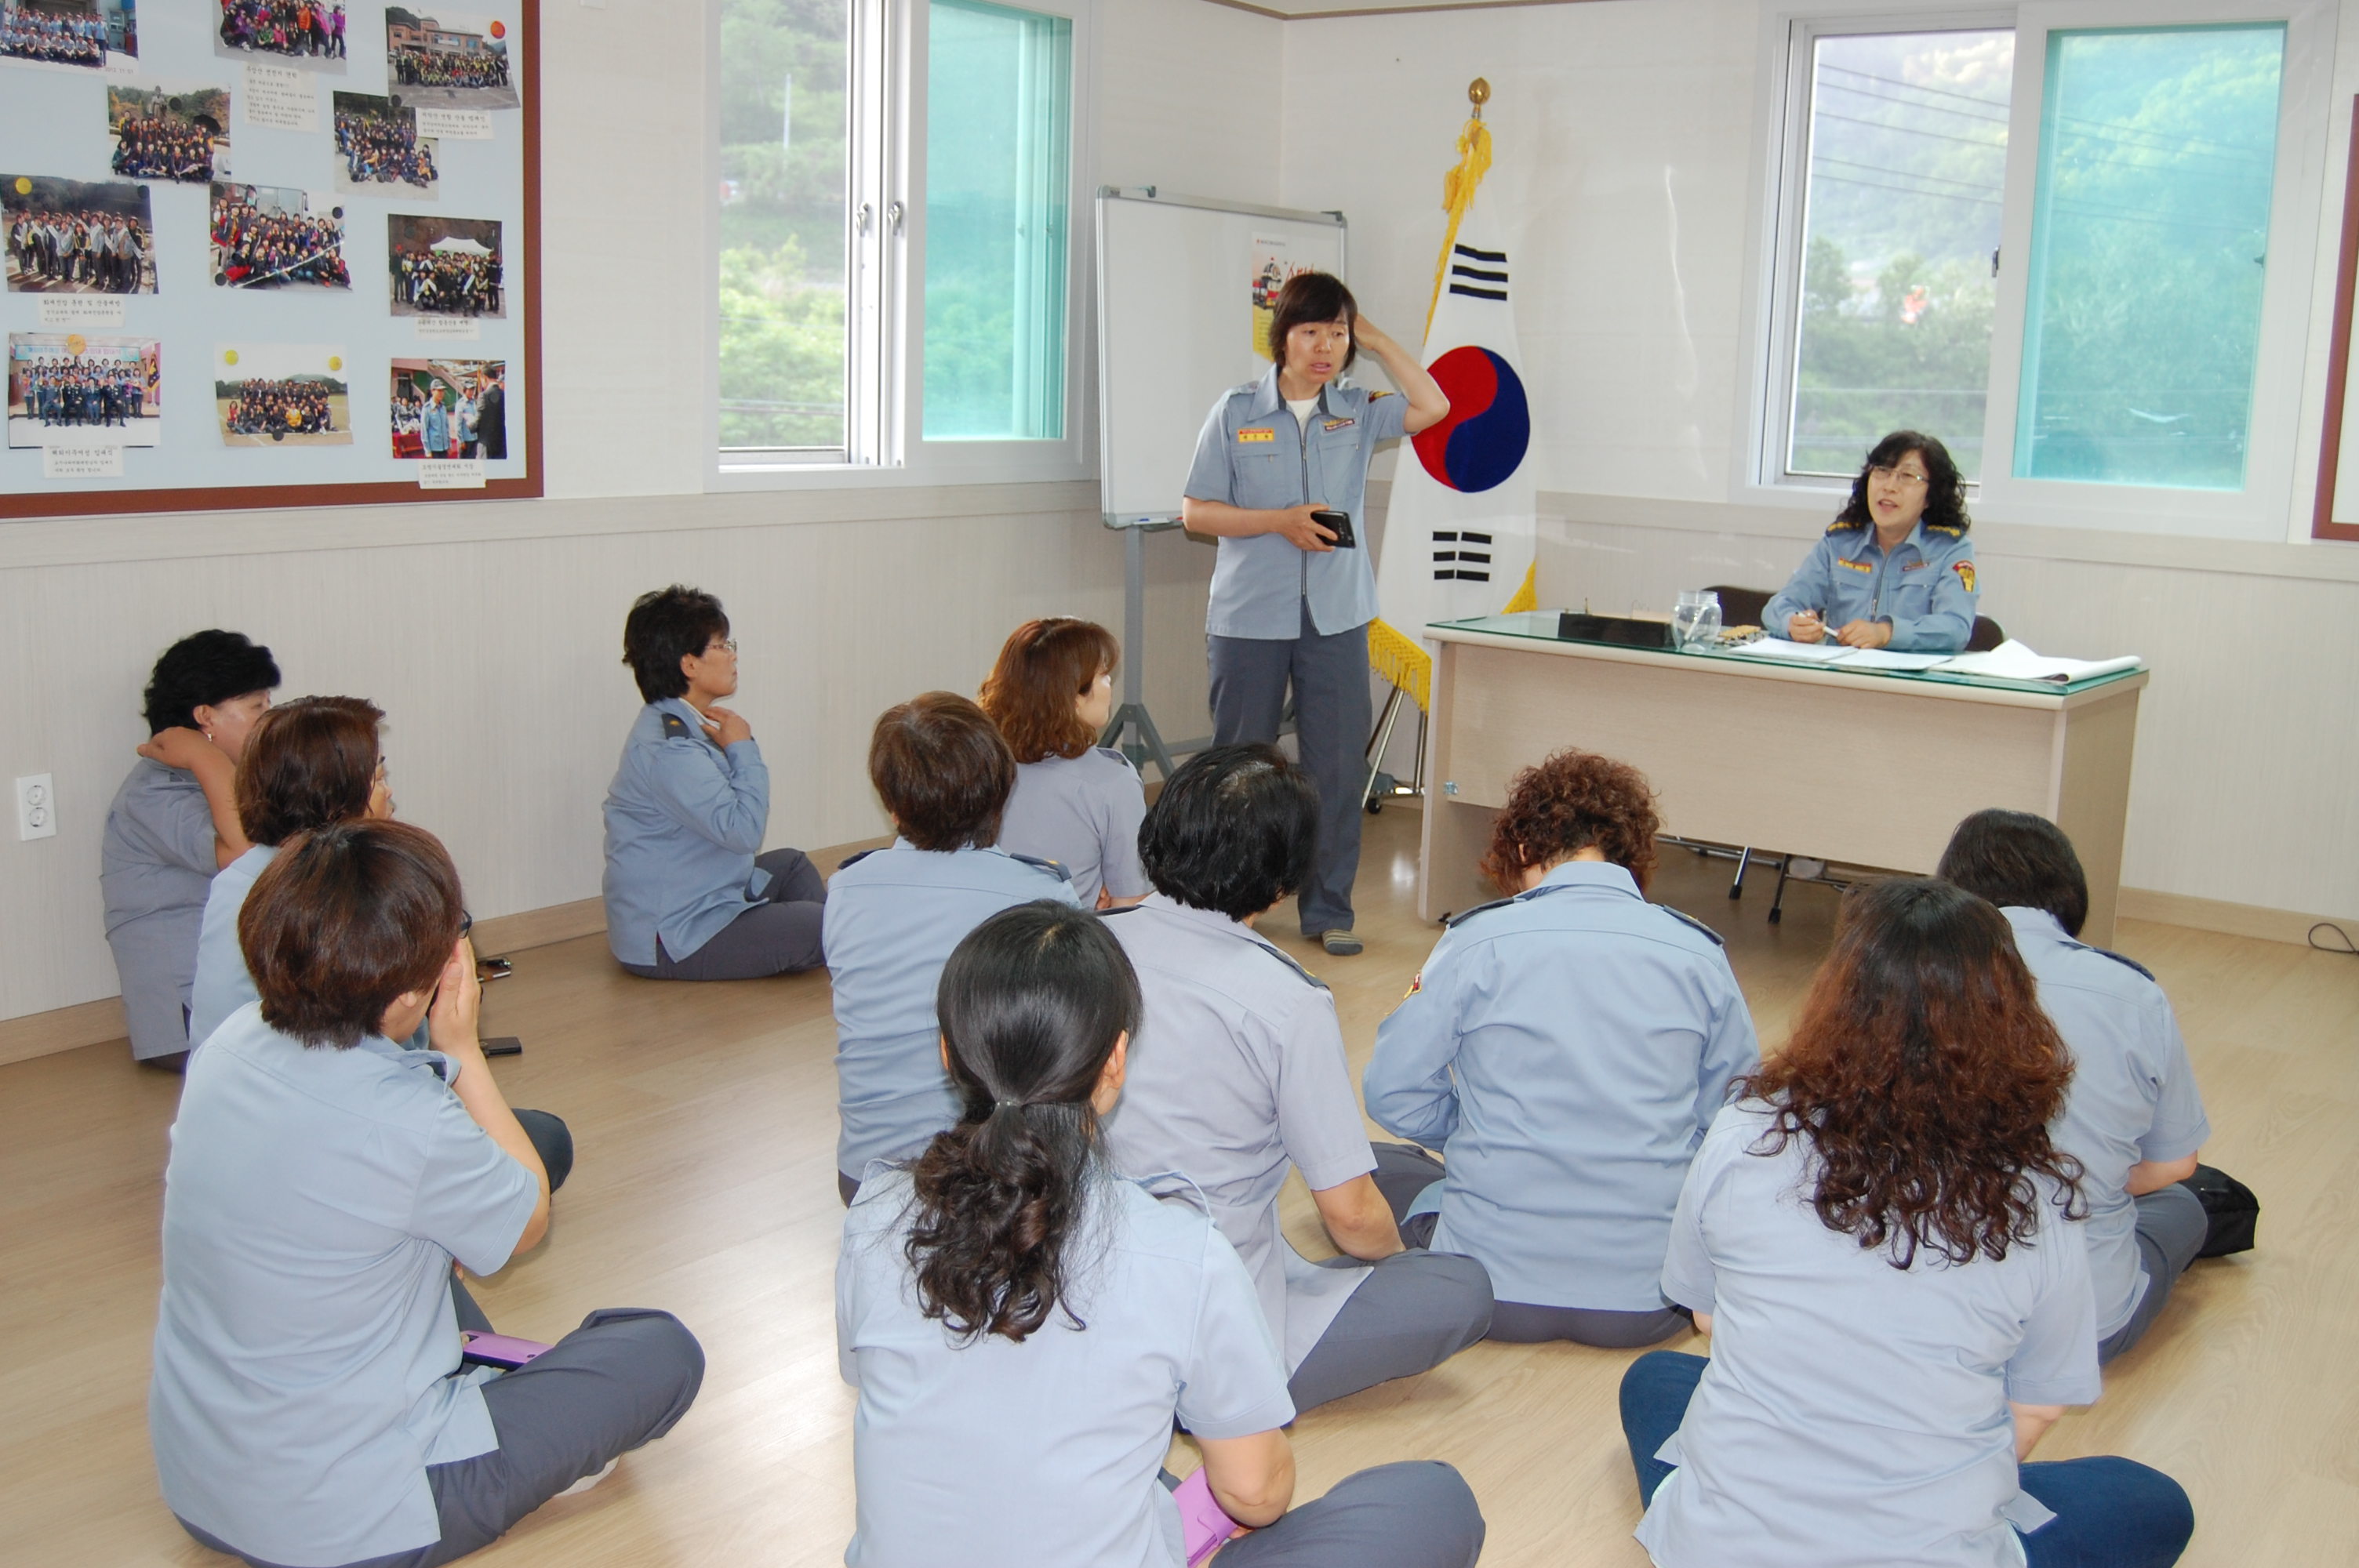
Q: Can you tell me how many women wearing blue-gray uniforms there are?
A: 13